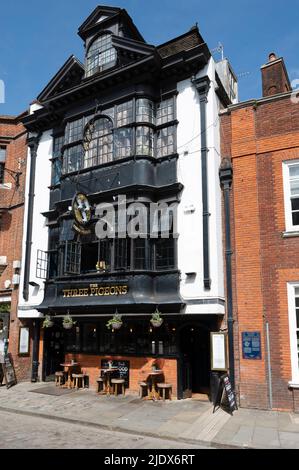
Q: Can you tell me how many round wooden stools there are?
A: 6